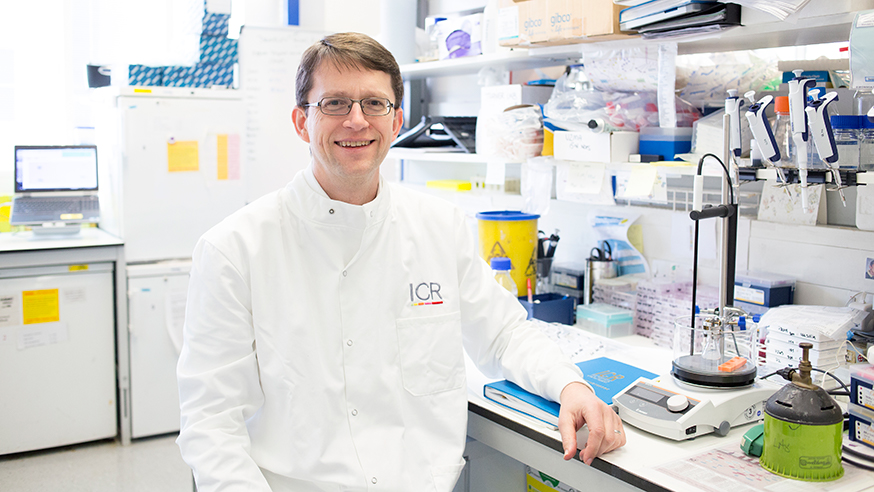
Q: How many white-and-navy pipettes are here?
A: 4